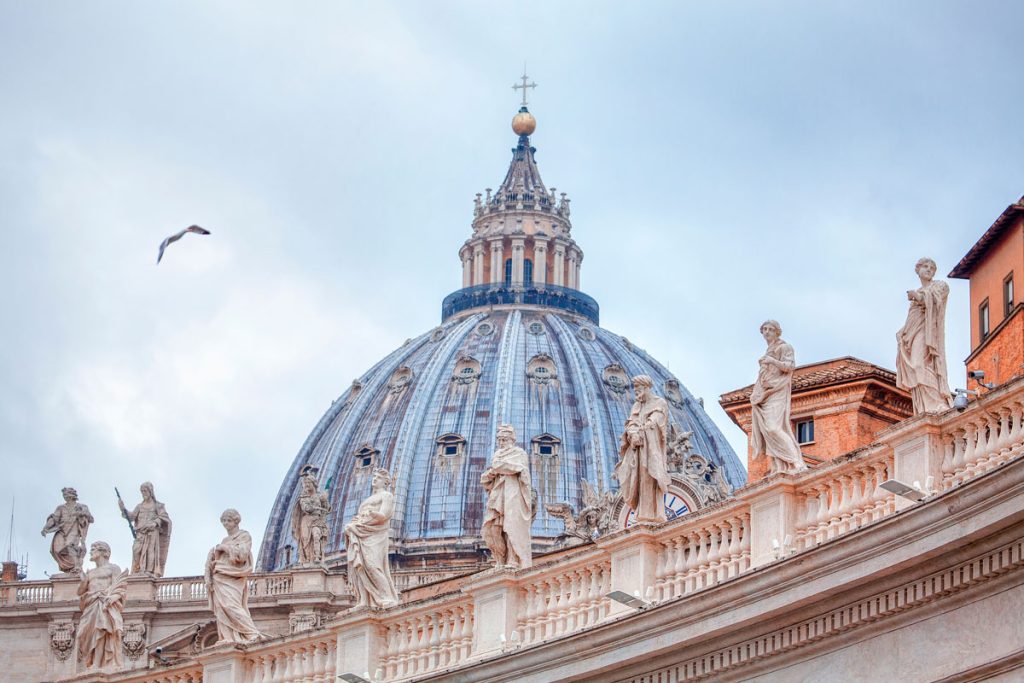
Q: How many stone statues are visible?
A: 10